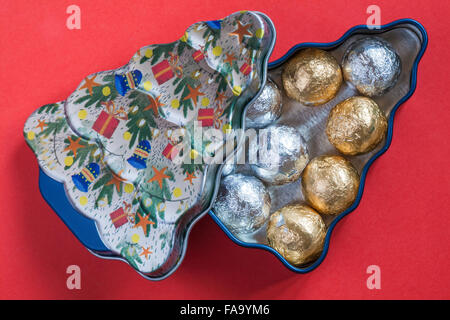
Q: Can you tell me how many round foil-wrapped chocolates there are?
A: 8